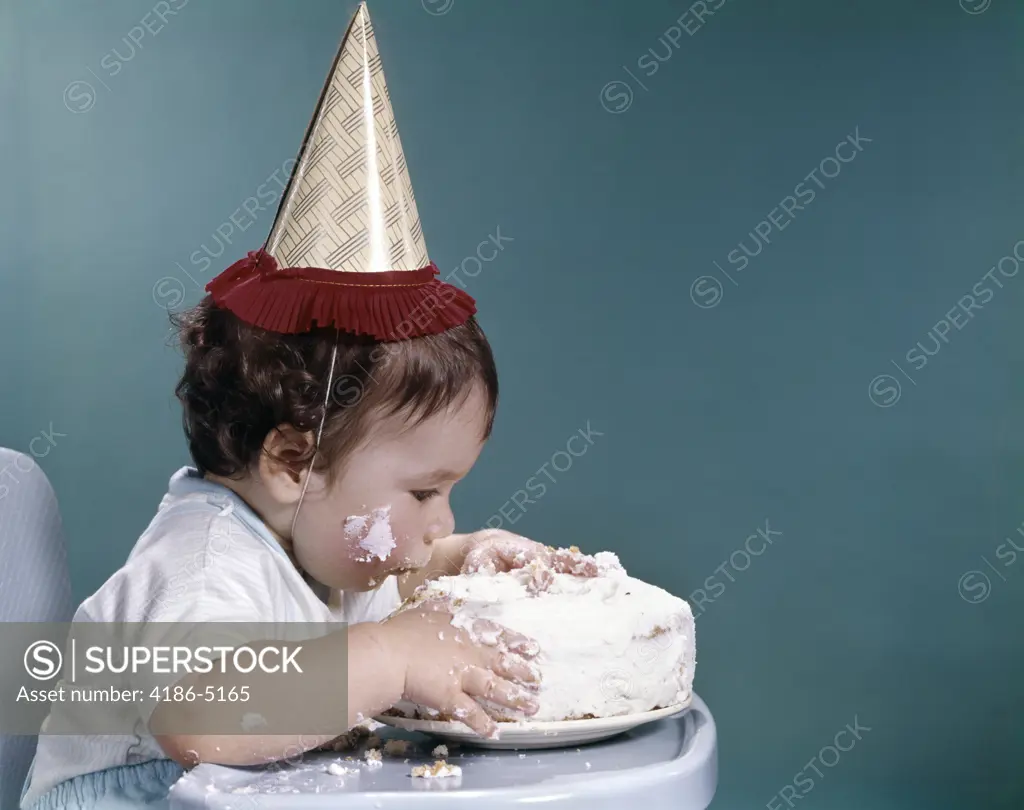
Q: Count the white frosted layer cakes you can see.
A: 1